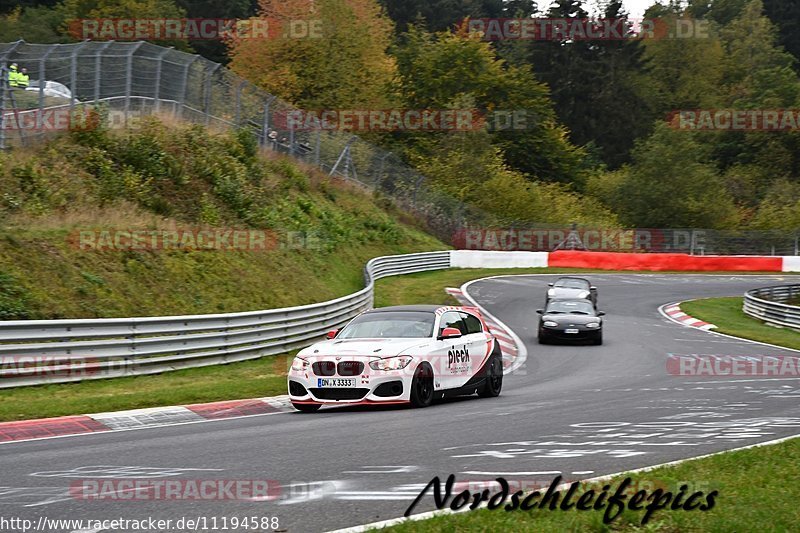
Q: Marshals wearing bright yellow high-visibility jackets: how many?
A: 2